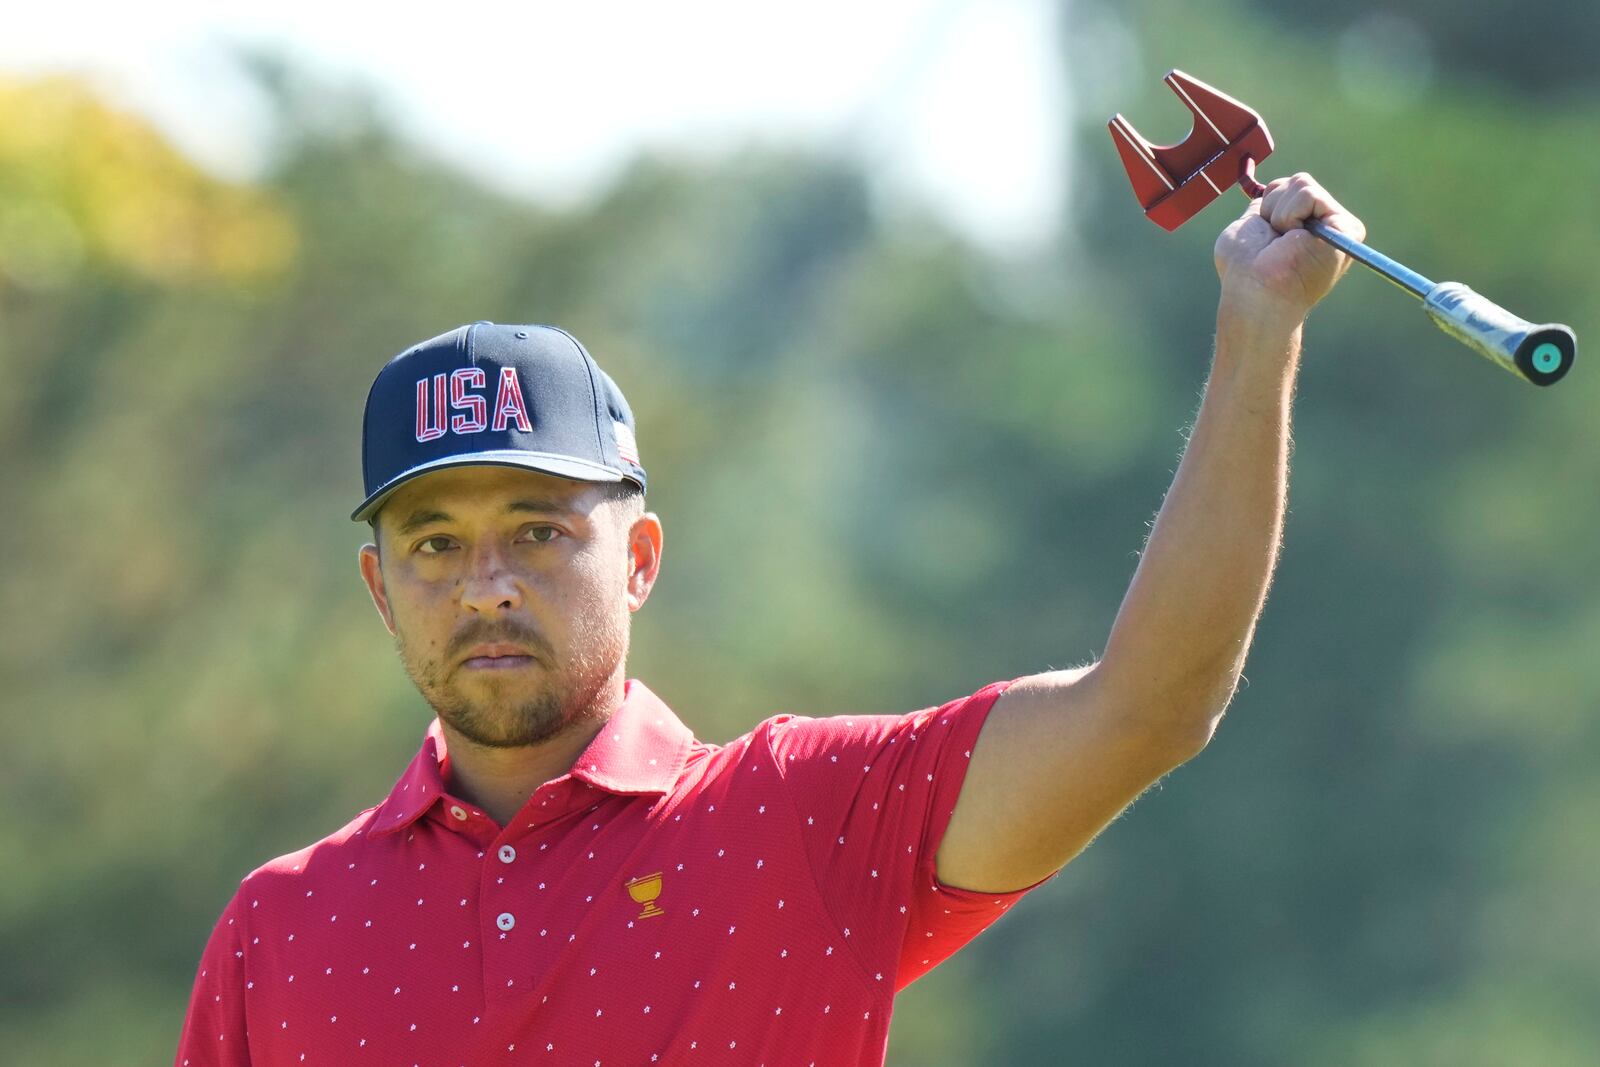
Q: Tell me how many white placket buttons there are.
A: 3